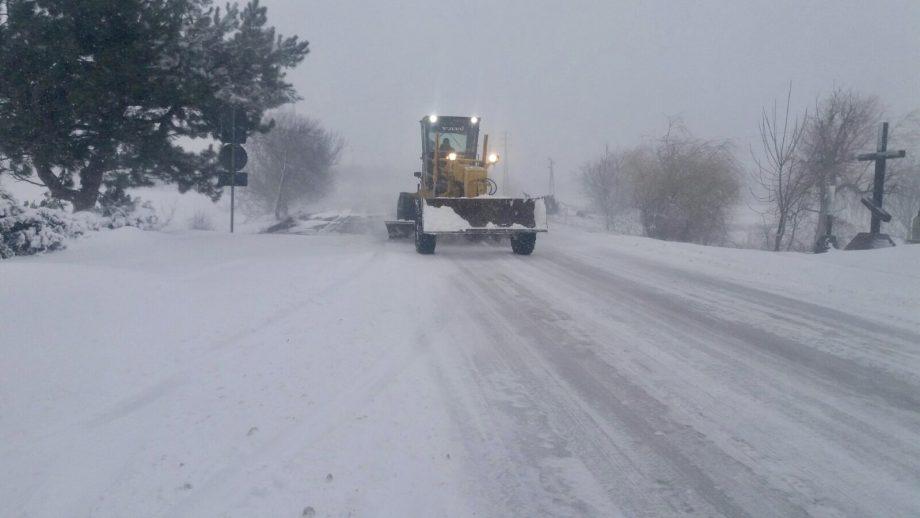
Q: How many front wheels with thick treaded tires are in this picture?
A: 2